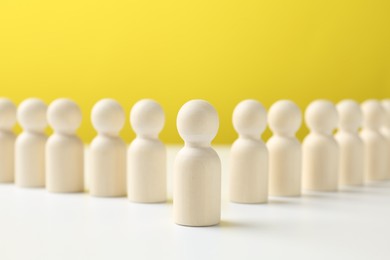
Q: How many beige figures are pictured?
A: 12